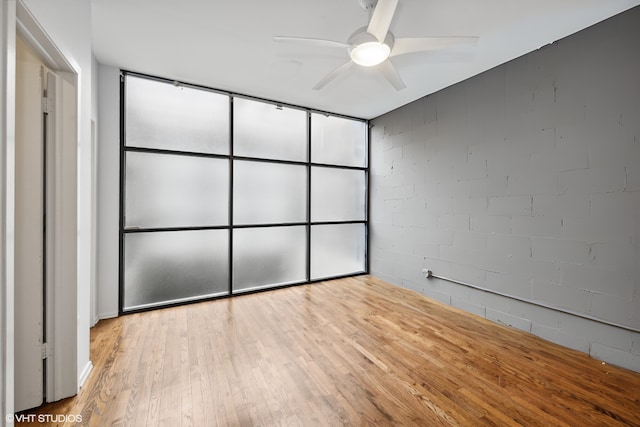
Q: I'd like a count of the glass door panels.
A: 9